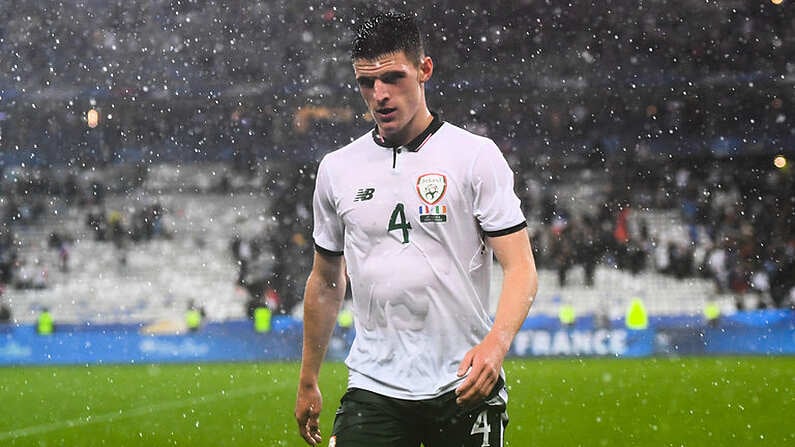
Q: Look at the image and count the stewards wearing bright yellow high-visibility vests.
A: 7